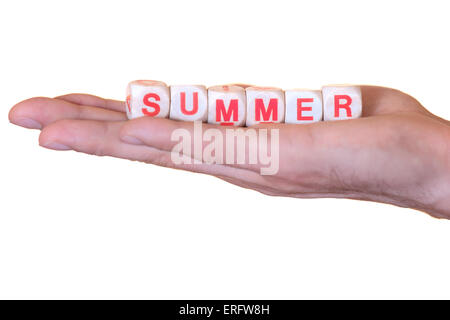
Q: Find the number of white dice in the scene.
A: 6